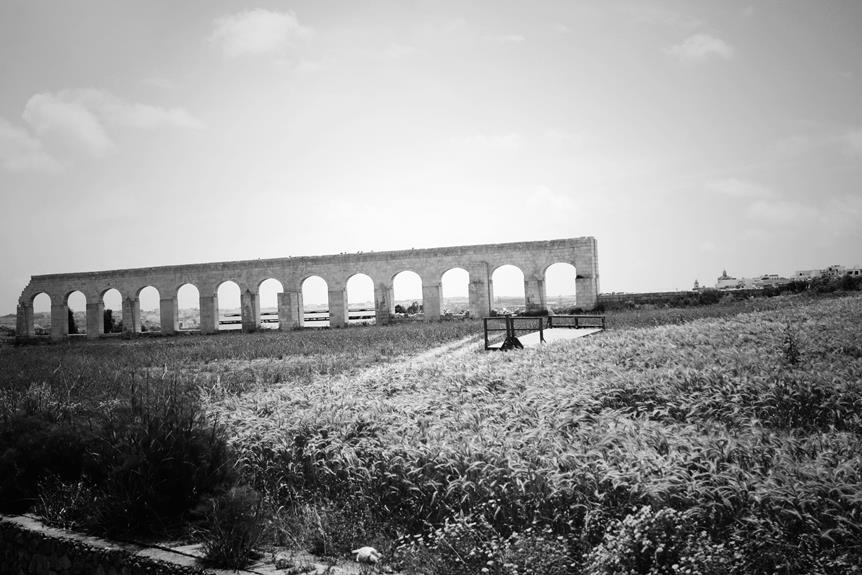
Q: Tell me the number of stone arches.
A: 13